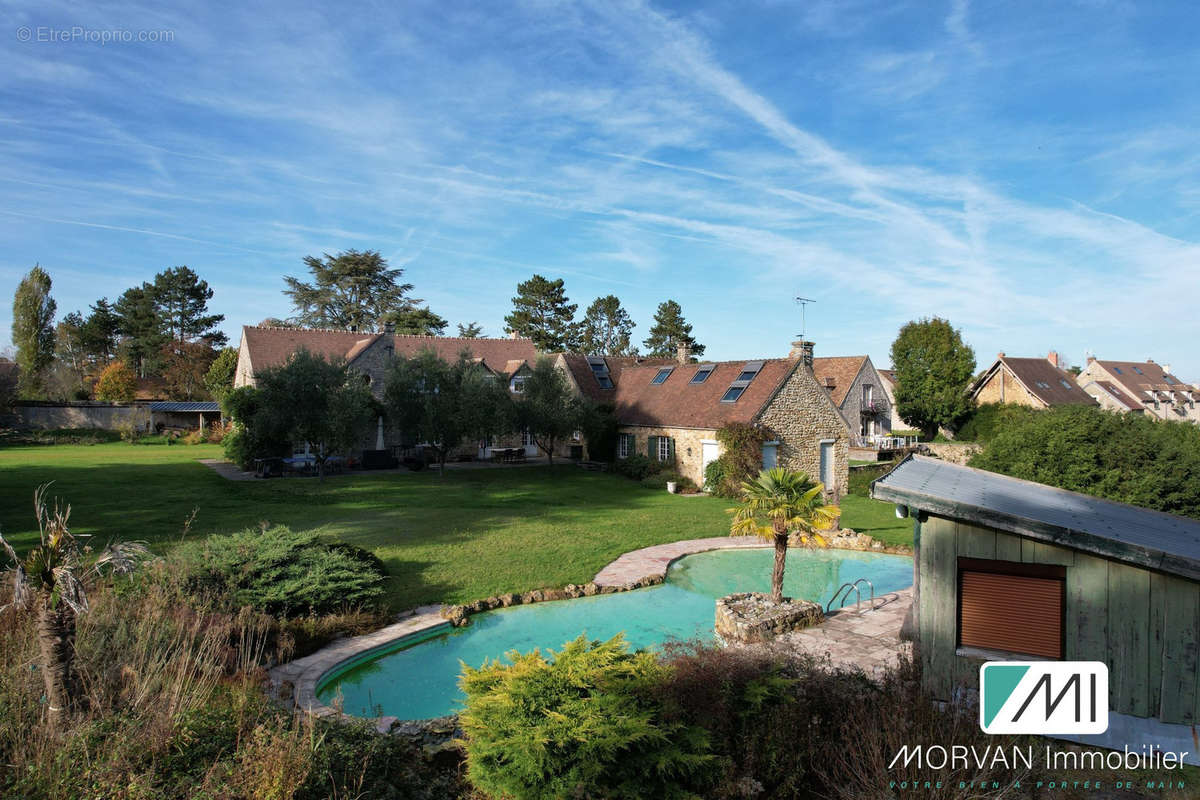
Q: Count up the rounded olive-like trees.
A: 3